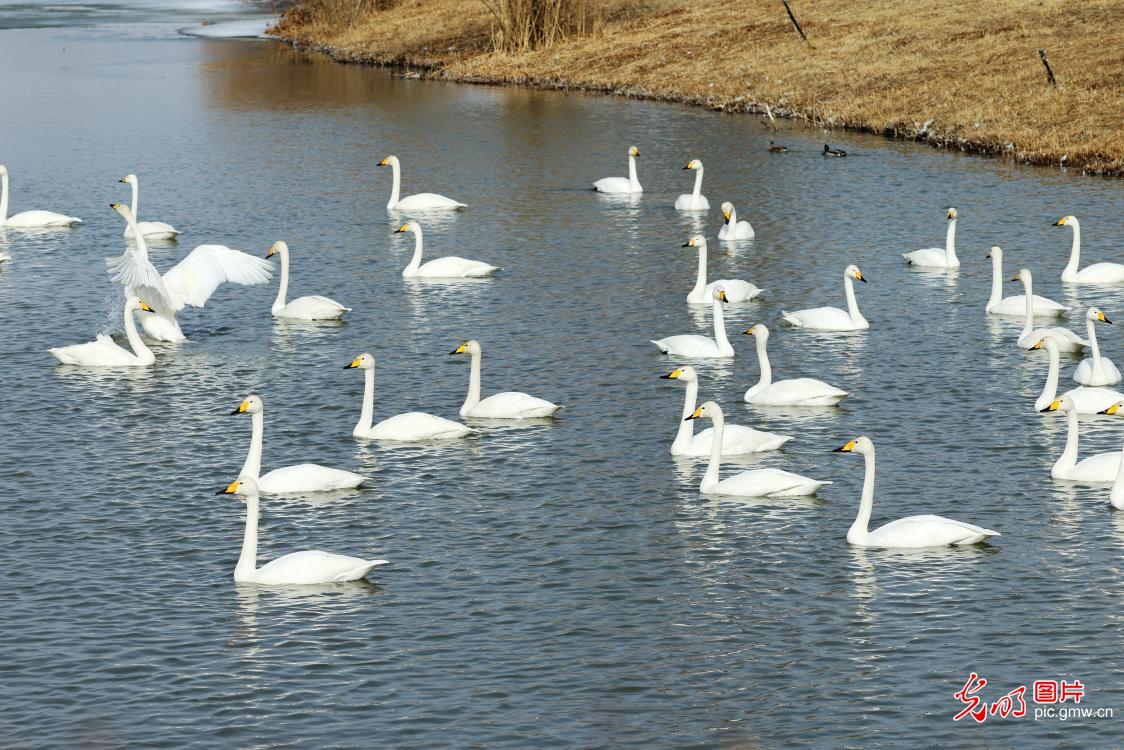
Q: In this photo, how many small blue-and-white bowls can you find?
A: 0